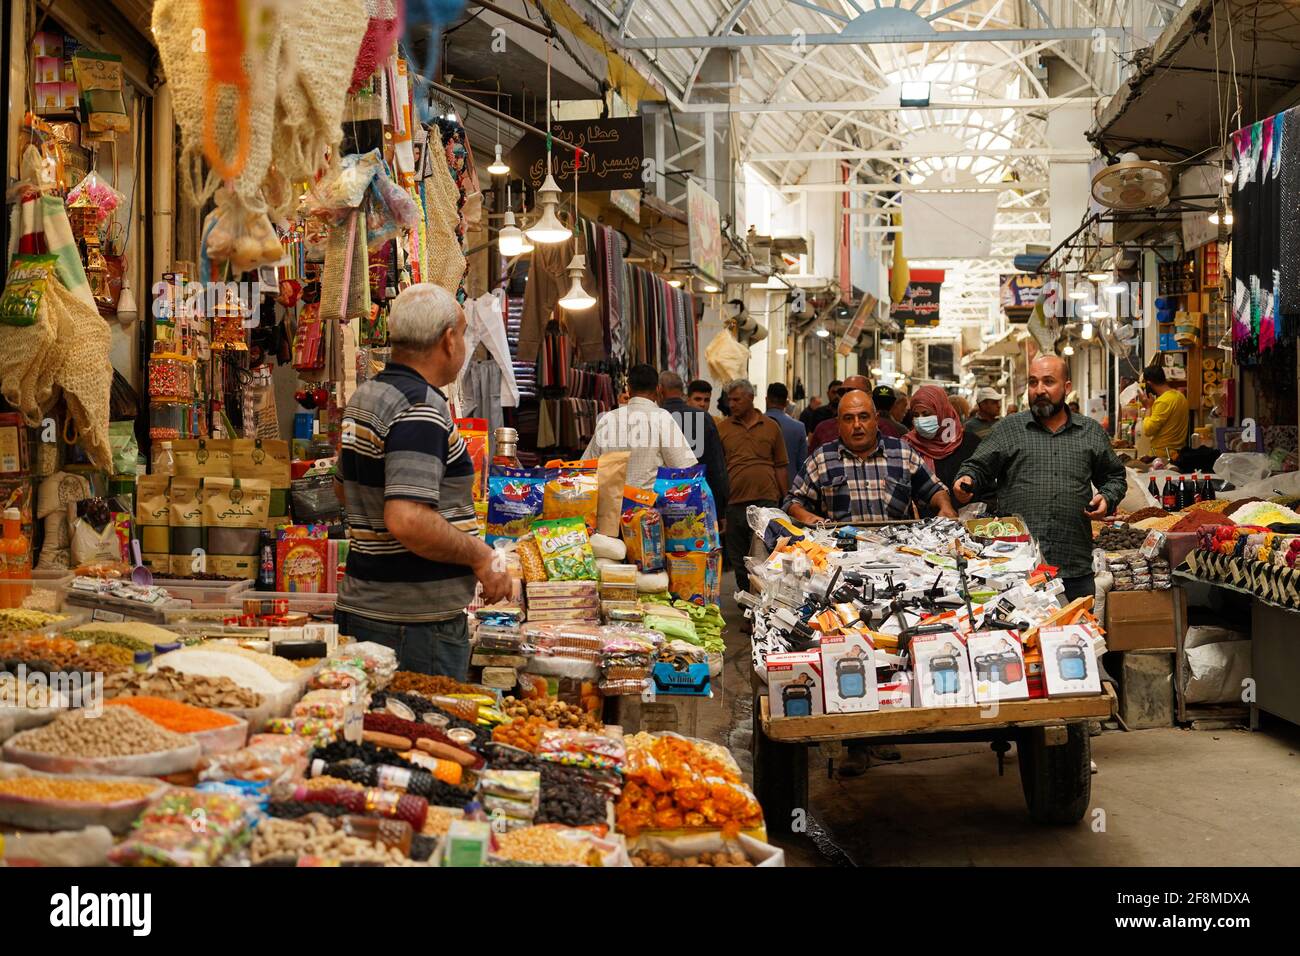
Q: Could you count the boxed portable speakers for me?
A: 5